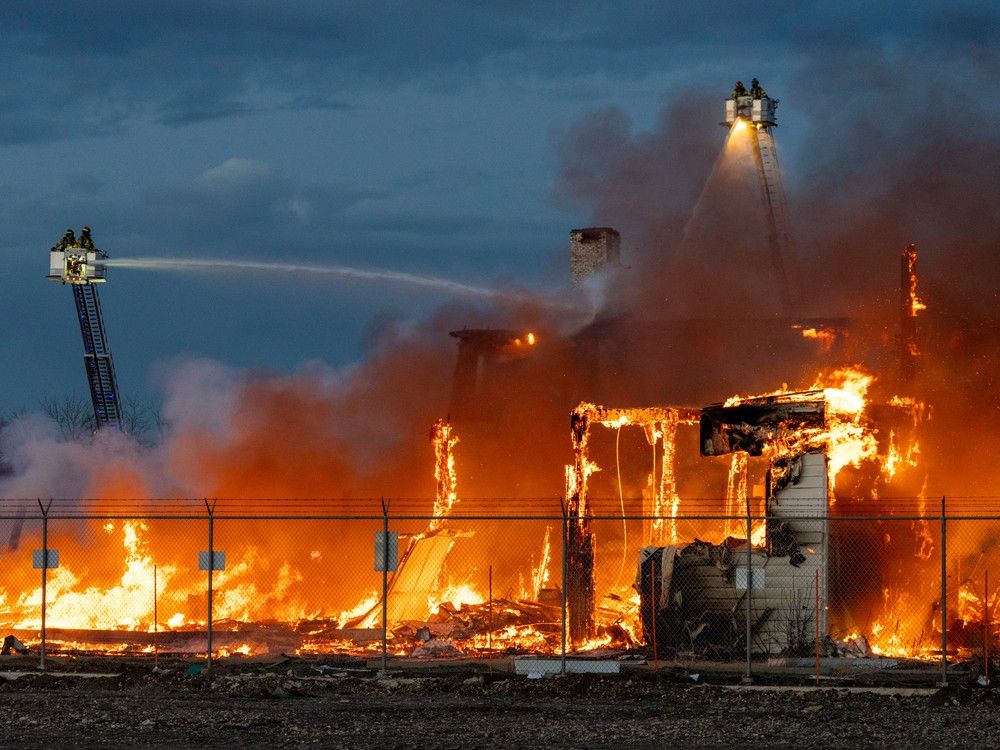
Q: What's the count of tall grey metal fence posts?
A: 6